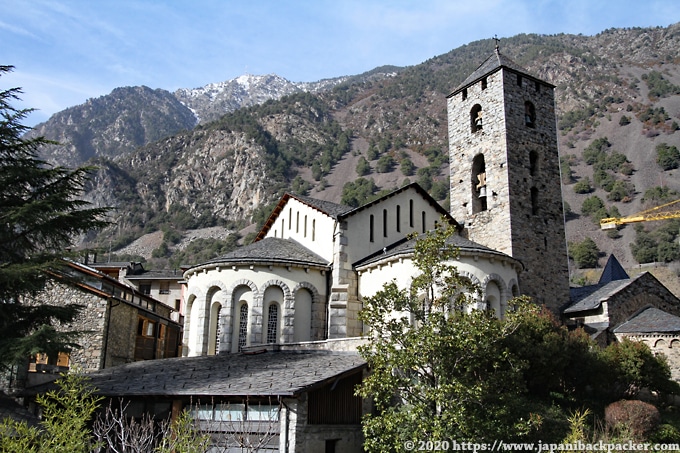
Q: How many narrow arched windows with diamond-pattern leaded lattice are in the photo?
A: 3